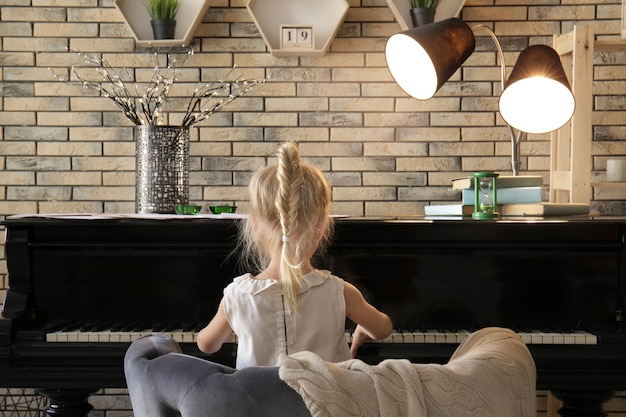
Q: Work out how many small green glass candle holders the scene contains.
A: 2